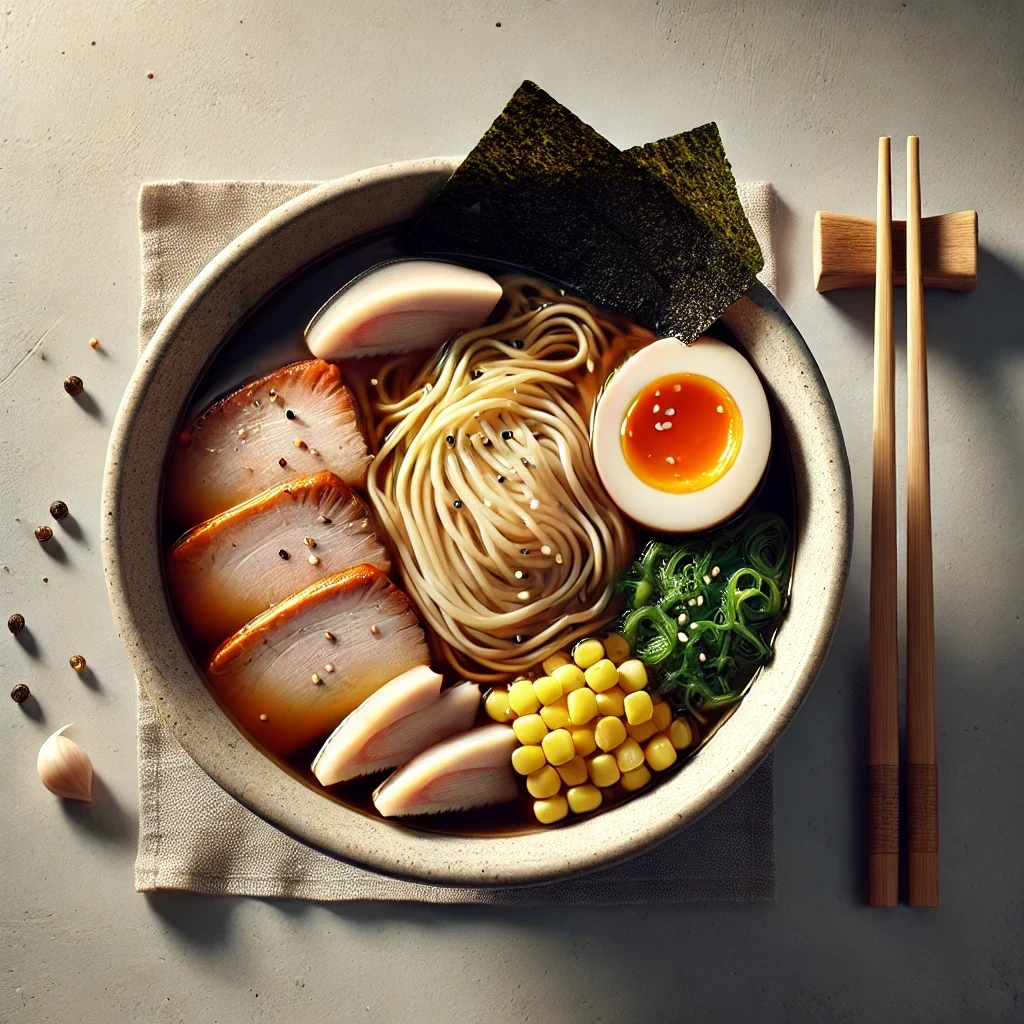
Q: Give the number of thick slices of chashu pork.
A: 3